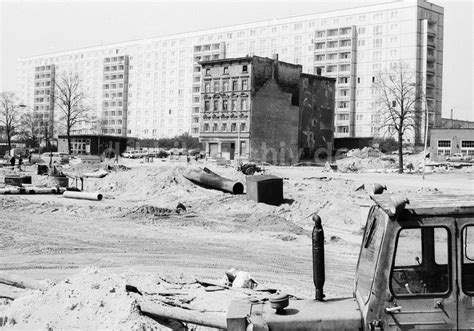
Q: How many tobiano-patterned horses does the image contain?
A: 0